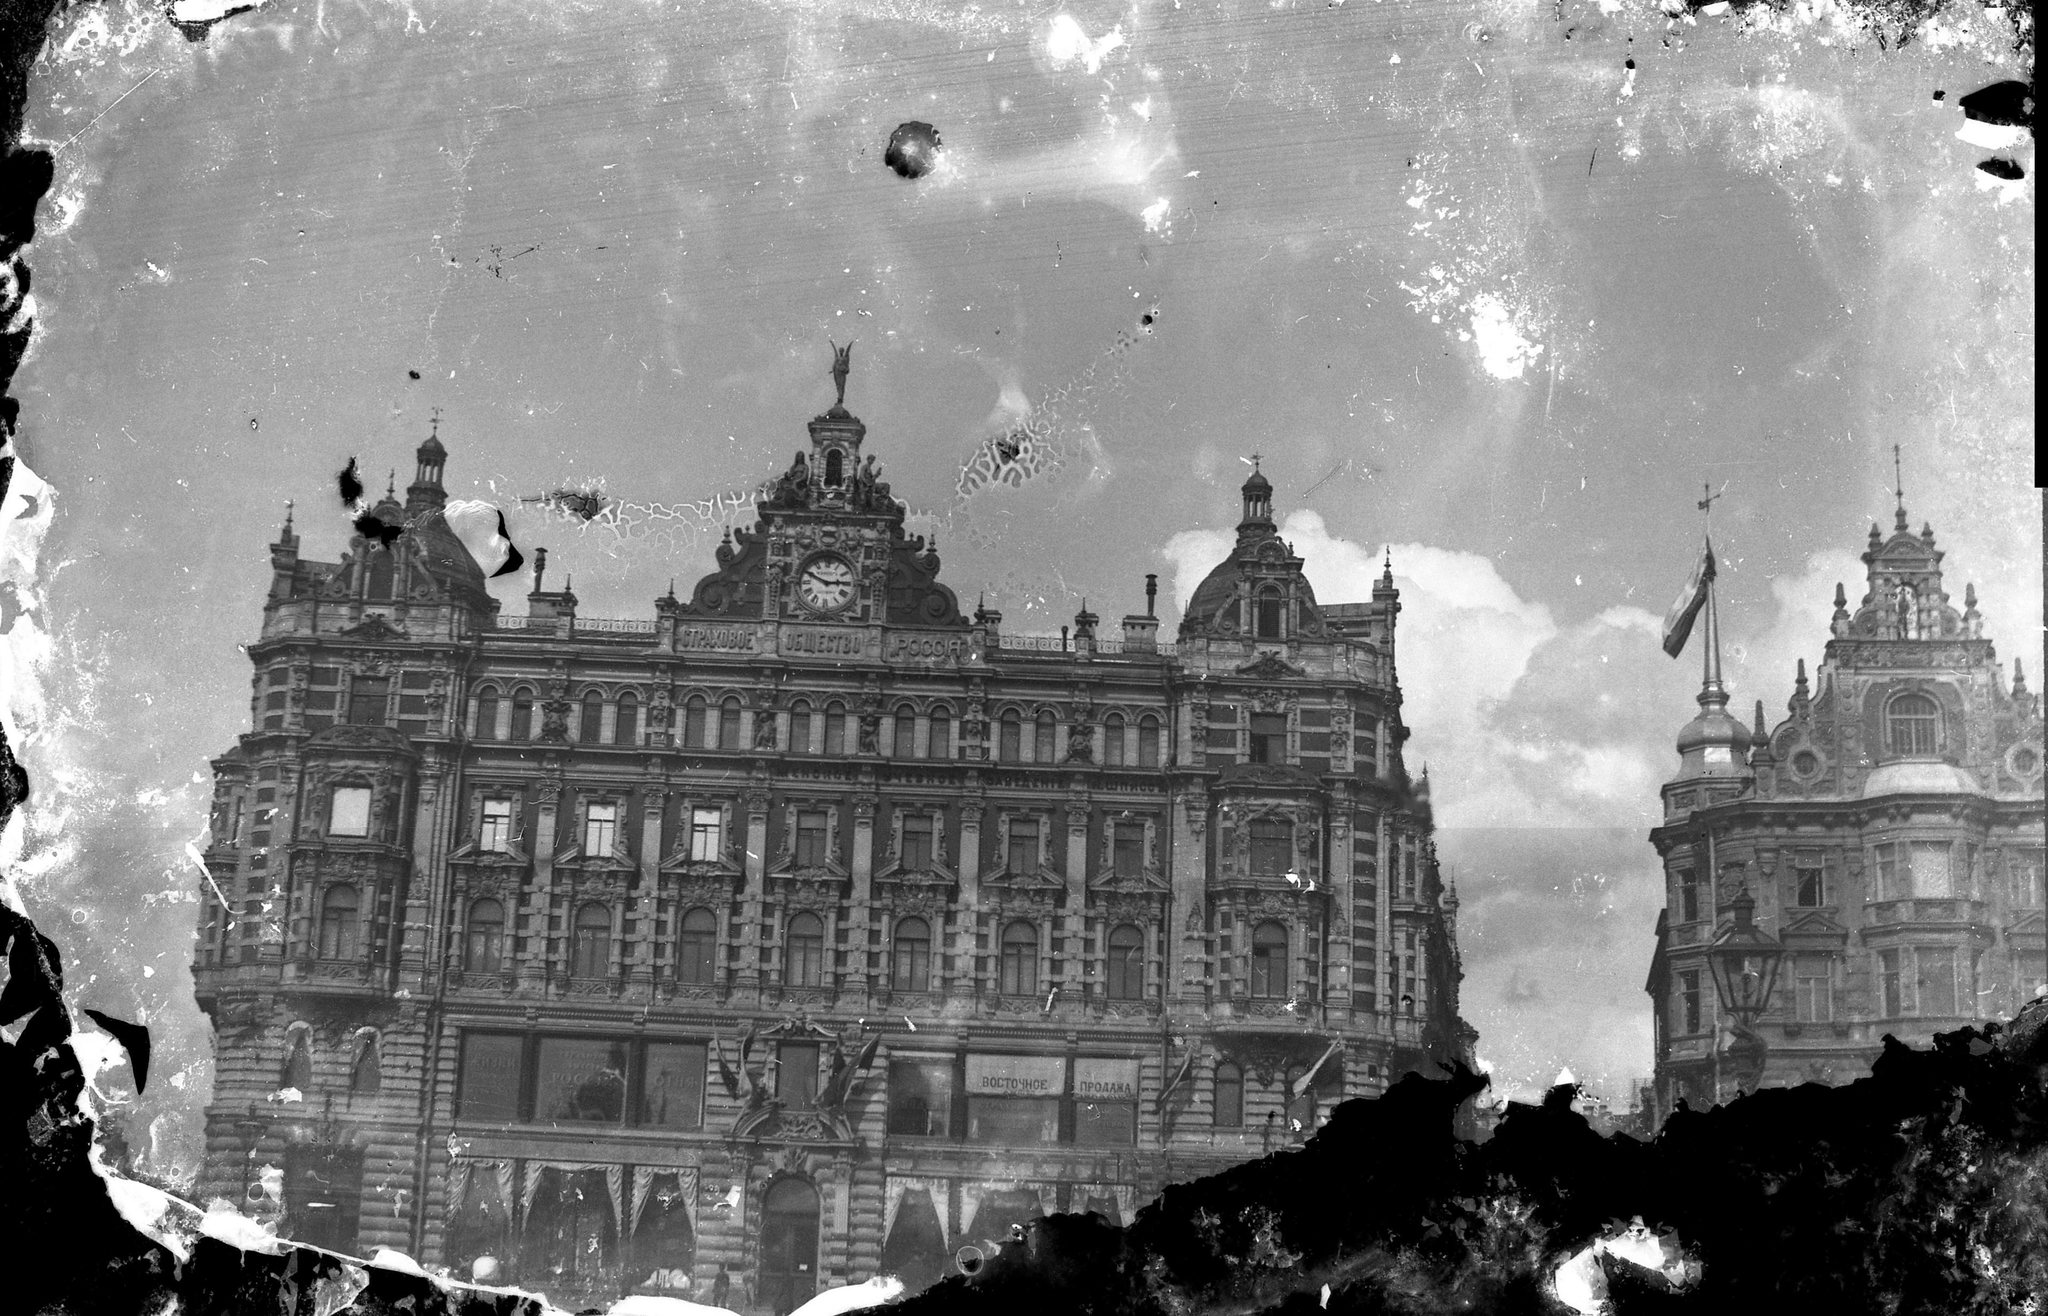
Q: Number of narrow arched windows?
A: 14